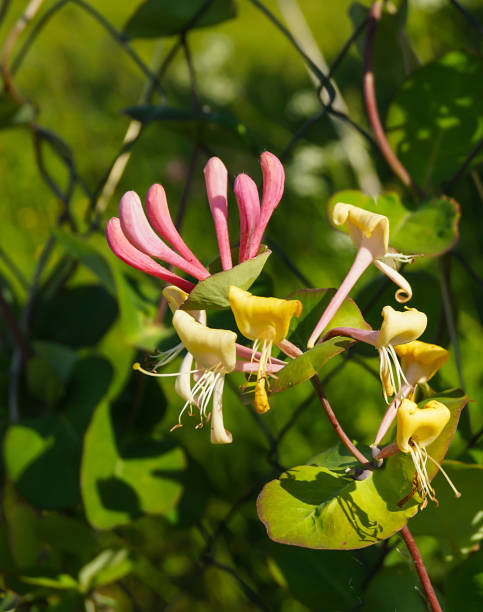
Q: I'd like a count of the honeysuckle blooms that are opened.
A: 7